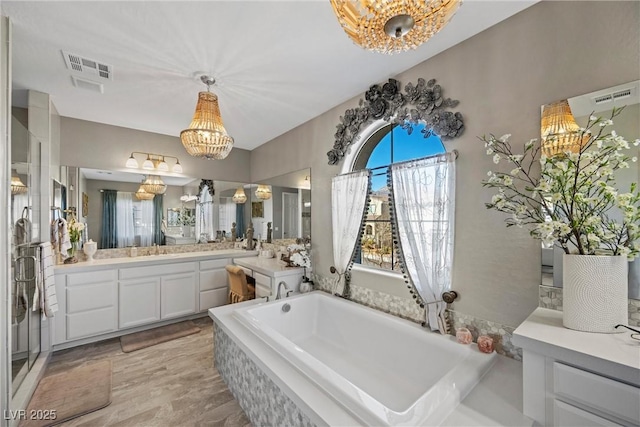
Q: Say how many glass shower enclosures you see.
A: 1